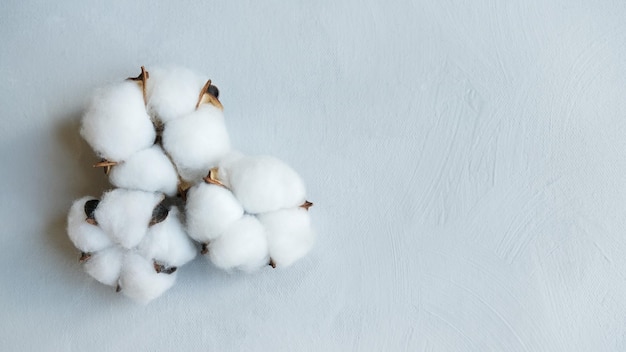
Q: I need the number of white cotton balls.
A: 13